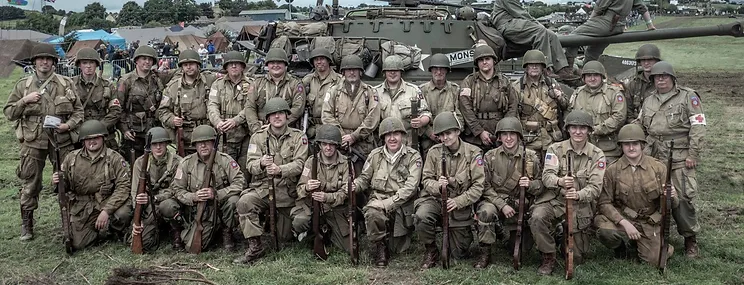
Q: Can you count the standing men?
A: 15